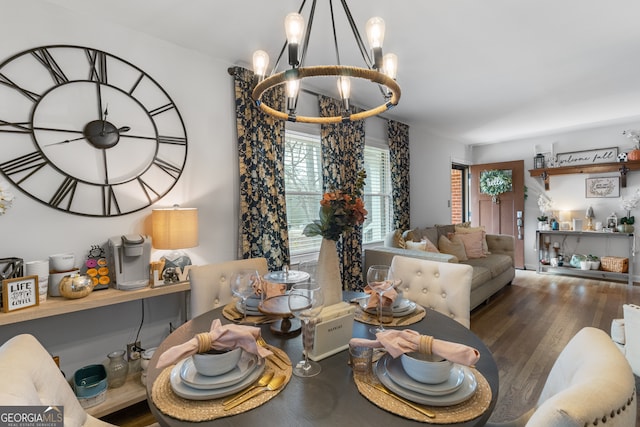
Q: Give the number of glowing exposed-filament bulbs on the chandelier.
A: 6